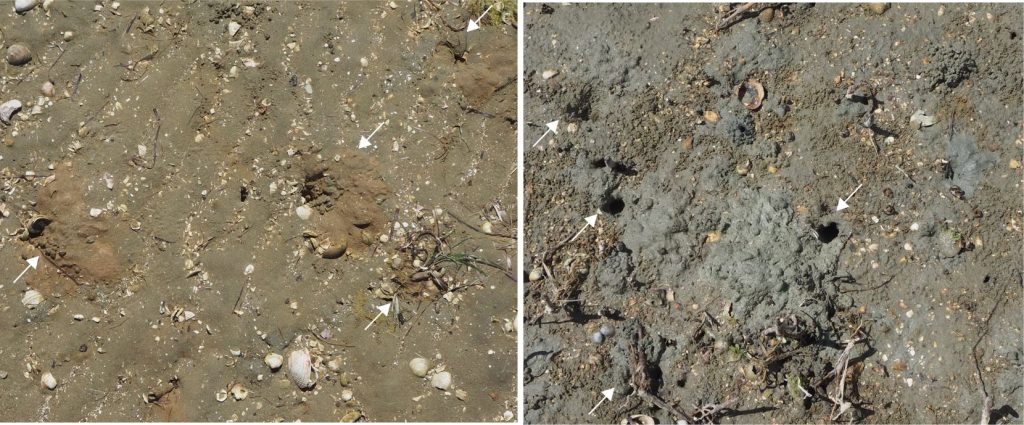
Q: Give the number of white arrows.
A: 8